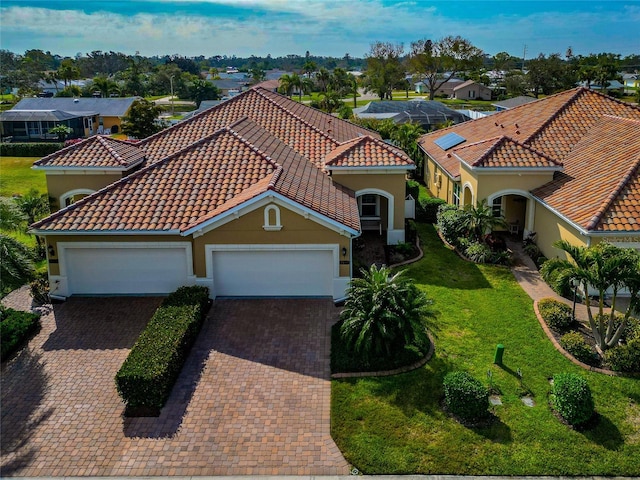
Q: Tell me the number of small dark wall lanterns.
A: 2